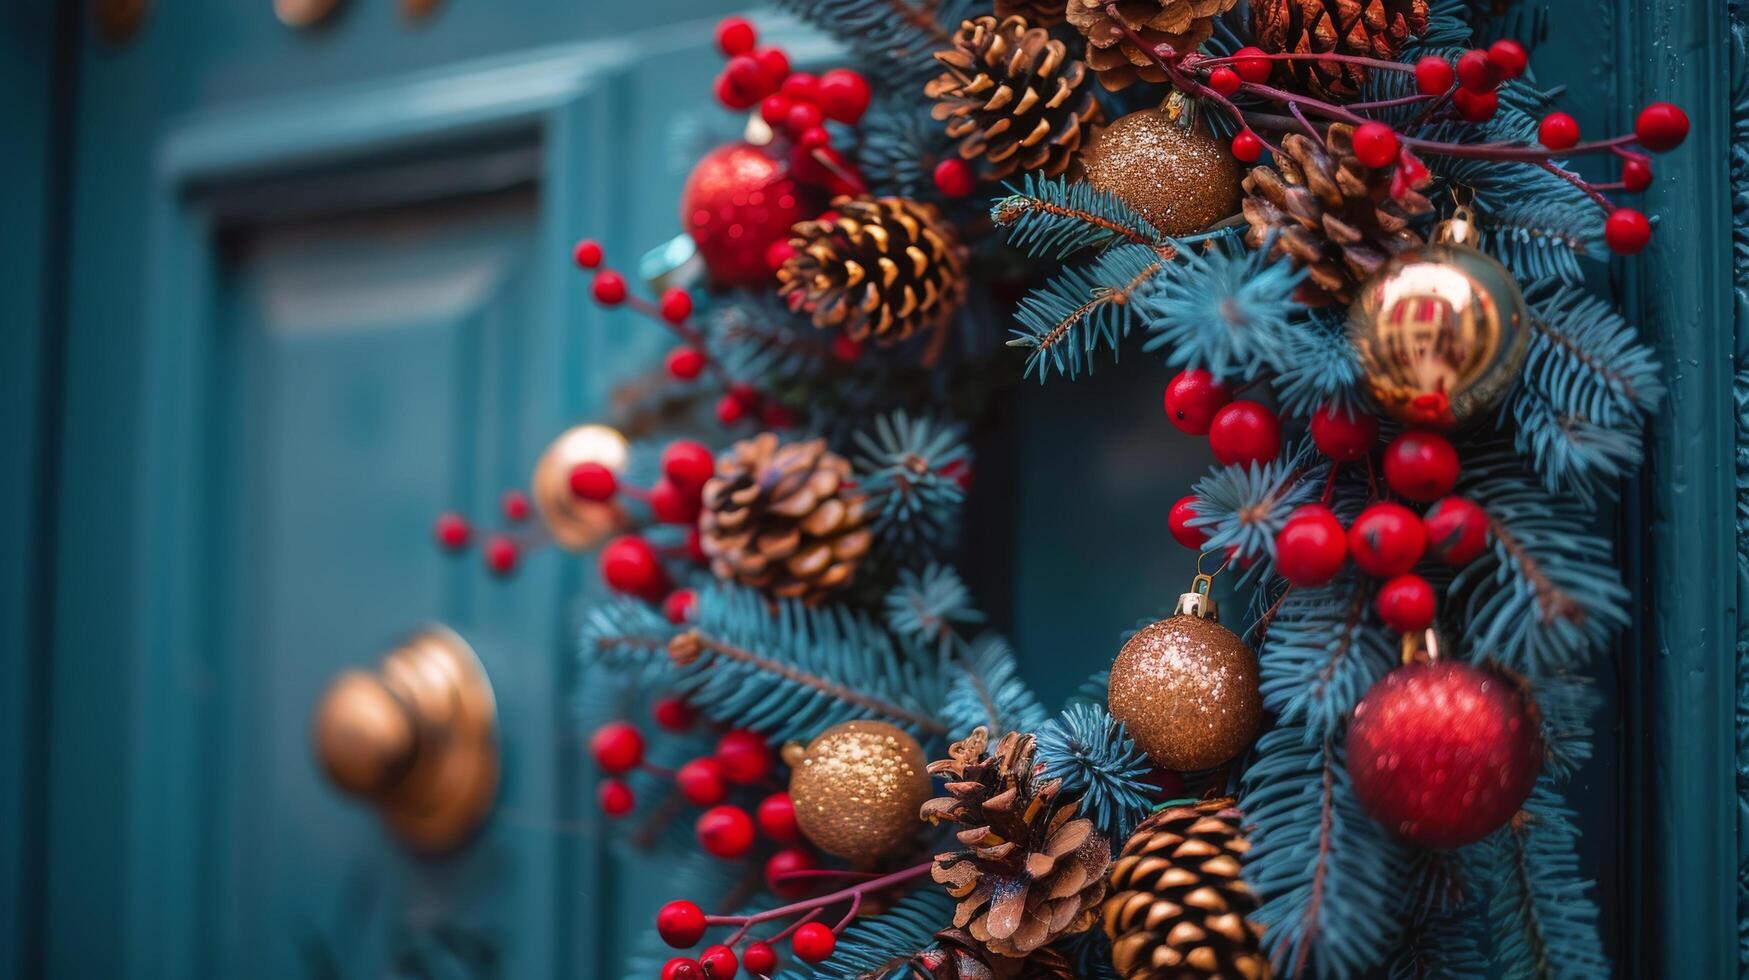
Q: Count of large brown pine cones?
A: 8